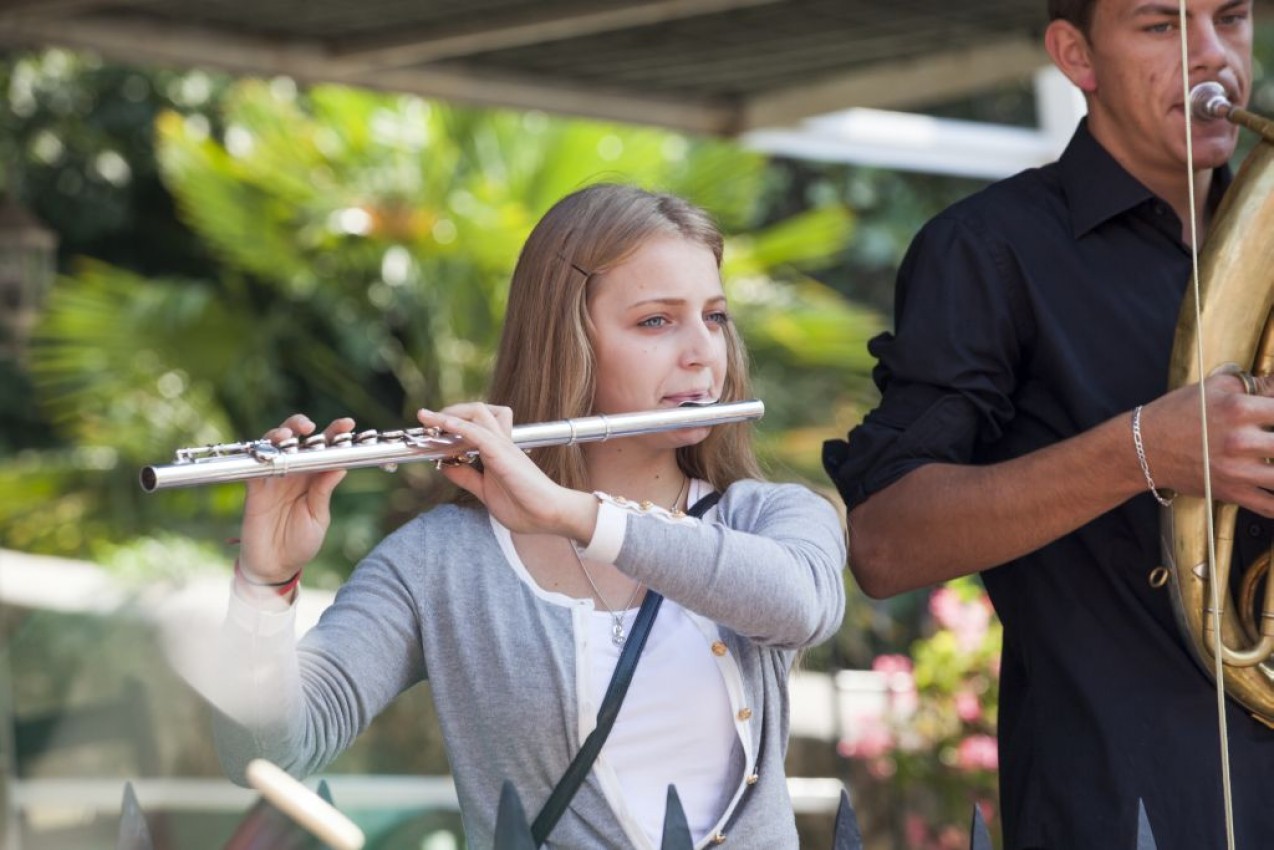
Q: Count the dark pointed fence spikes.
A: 7